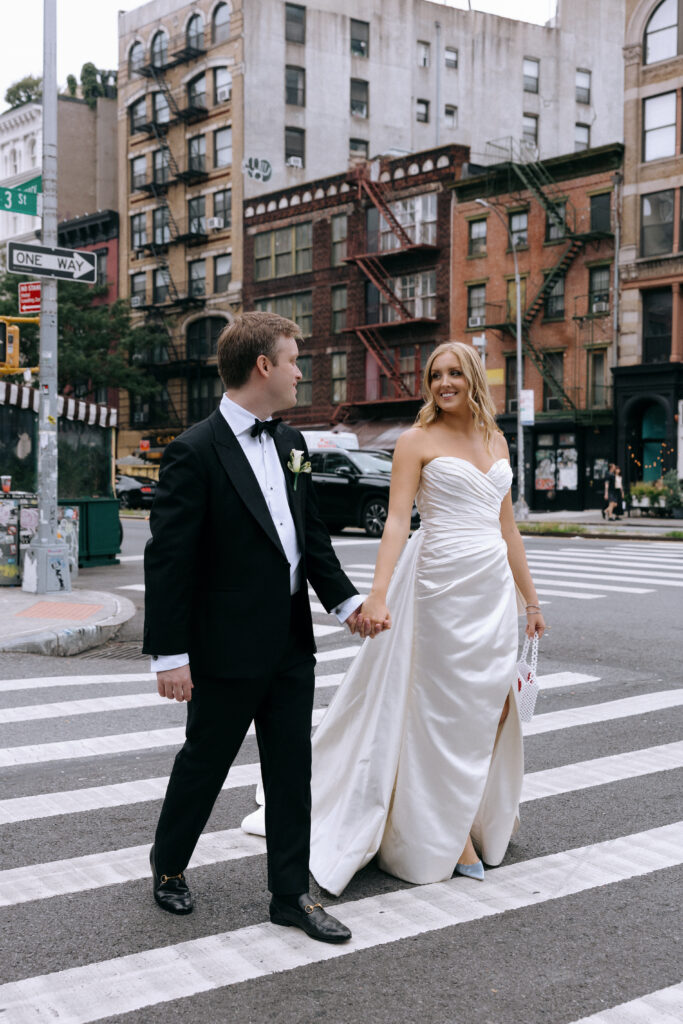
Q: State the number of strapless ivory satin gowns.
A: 1